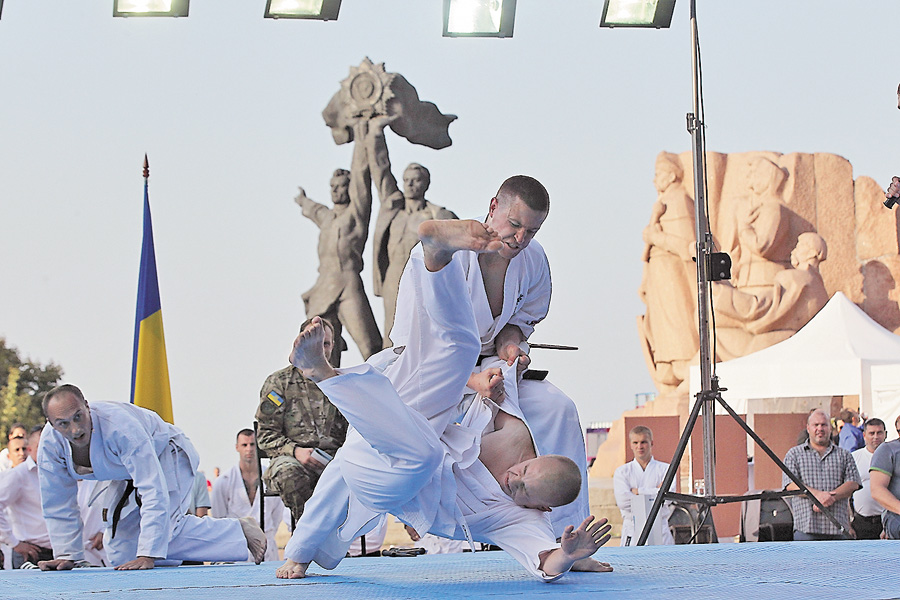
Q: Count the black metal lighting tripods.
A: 1